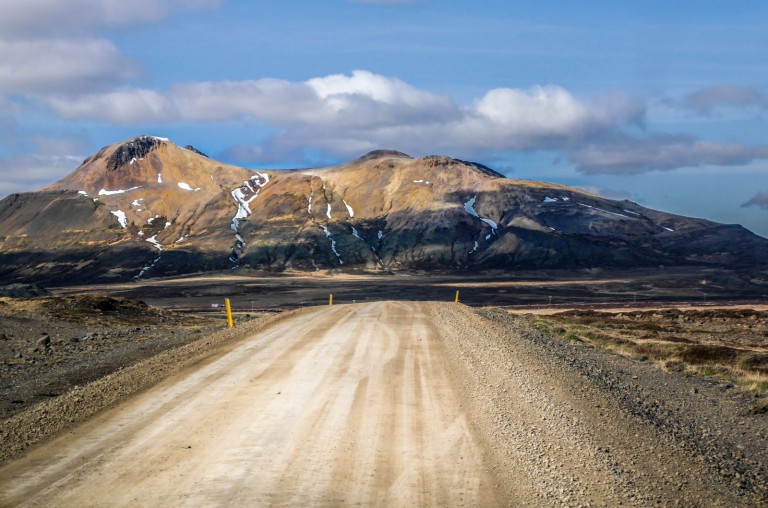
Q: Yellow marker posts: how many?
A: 3